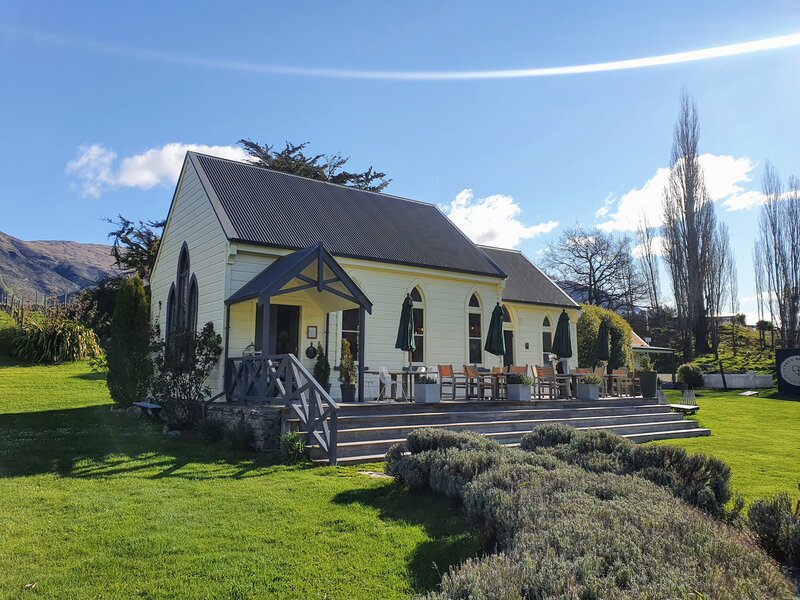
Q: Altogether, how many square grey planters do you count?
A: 3